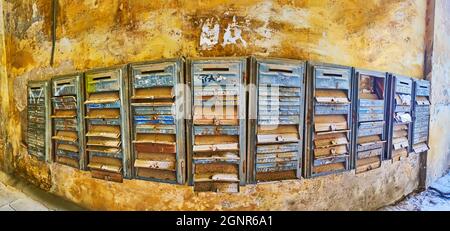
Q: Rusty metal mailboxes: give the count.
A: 10